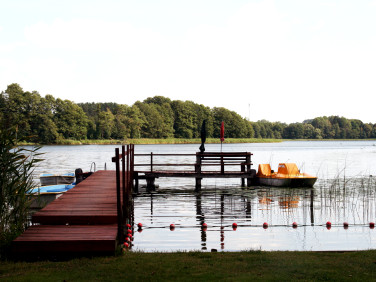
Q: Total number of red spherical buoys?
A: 14